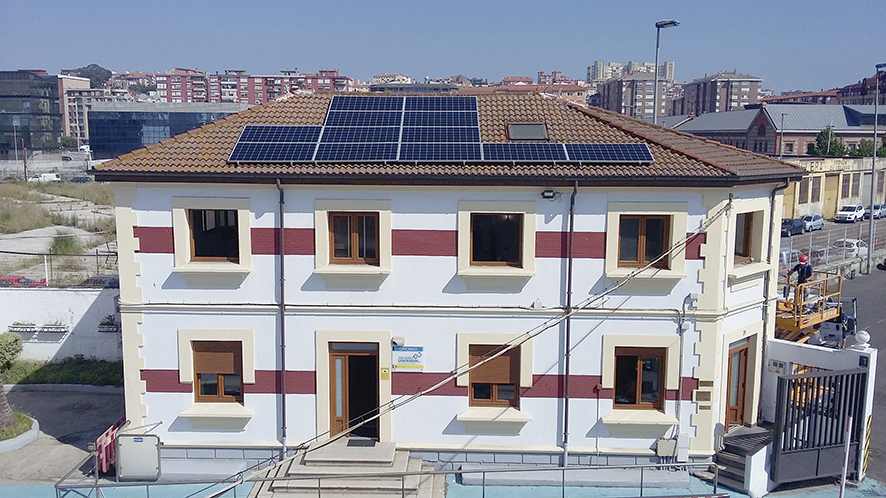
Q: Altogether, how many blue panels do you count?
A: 12